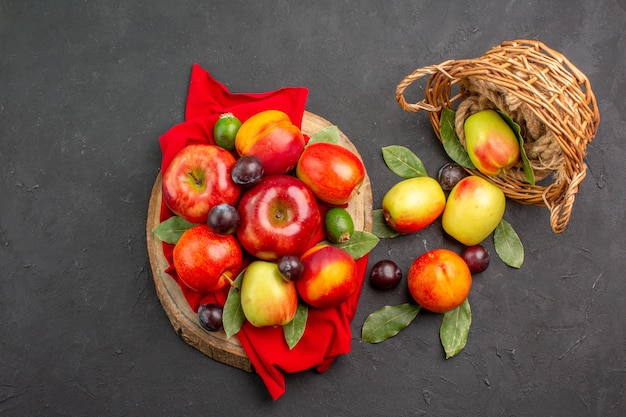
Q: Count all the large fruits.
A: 11